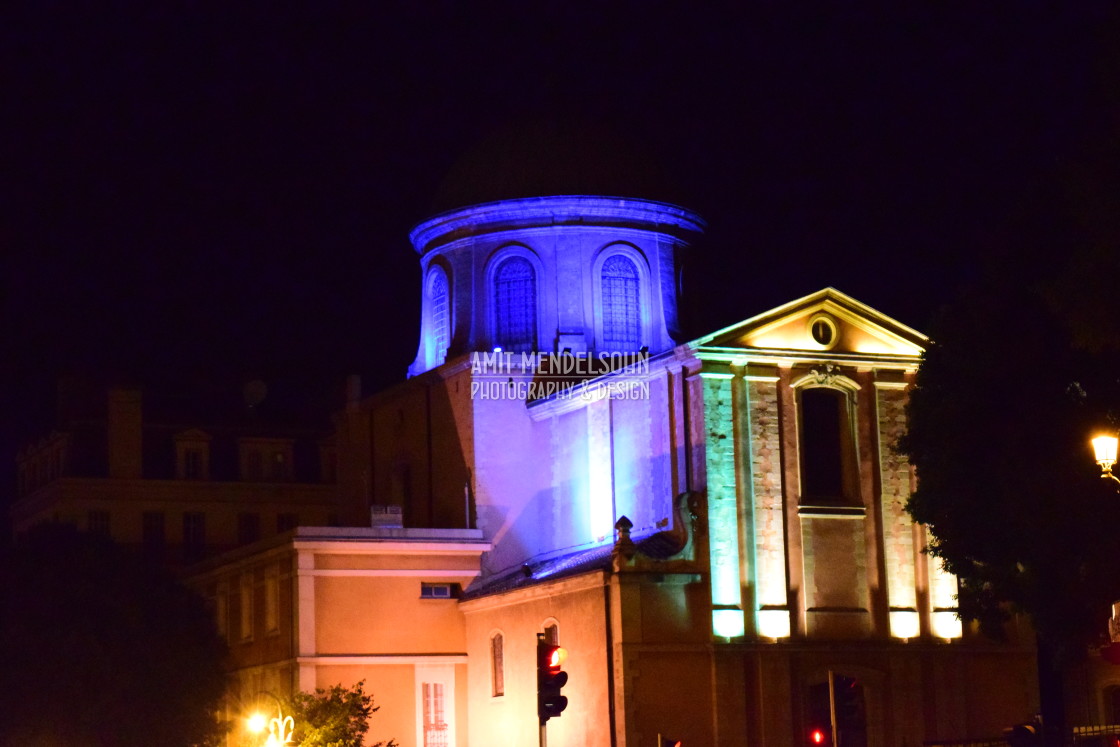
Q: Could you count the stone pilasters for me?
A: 4